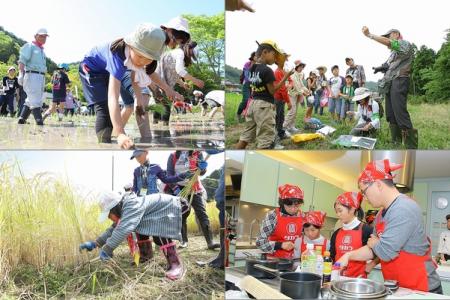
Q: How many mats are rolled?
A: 1